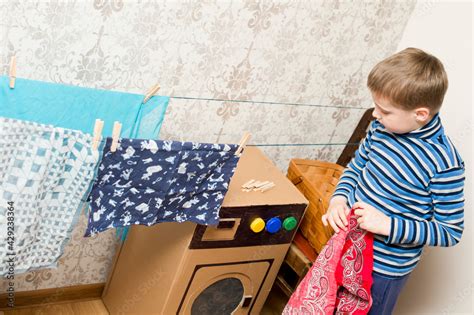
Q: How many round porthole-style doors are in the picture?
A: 1